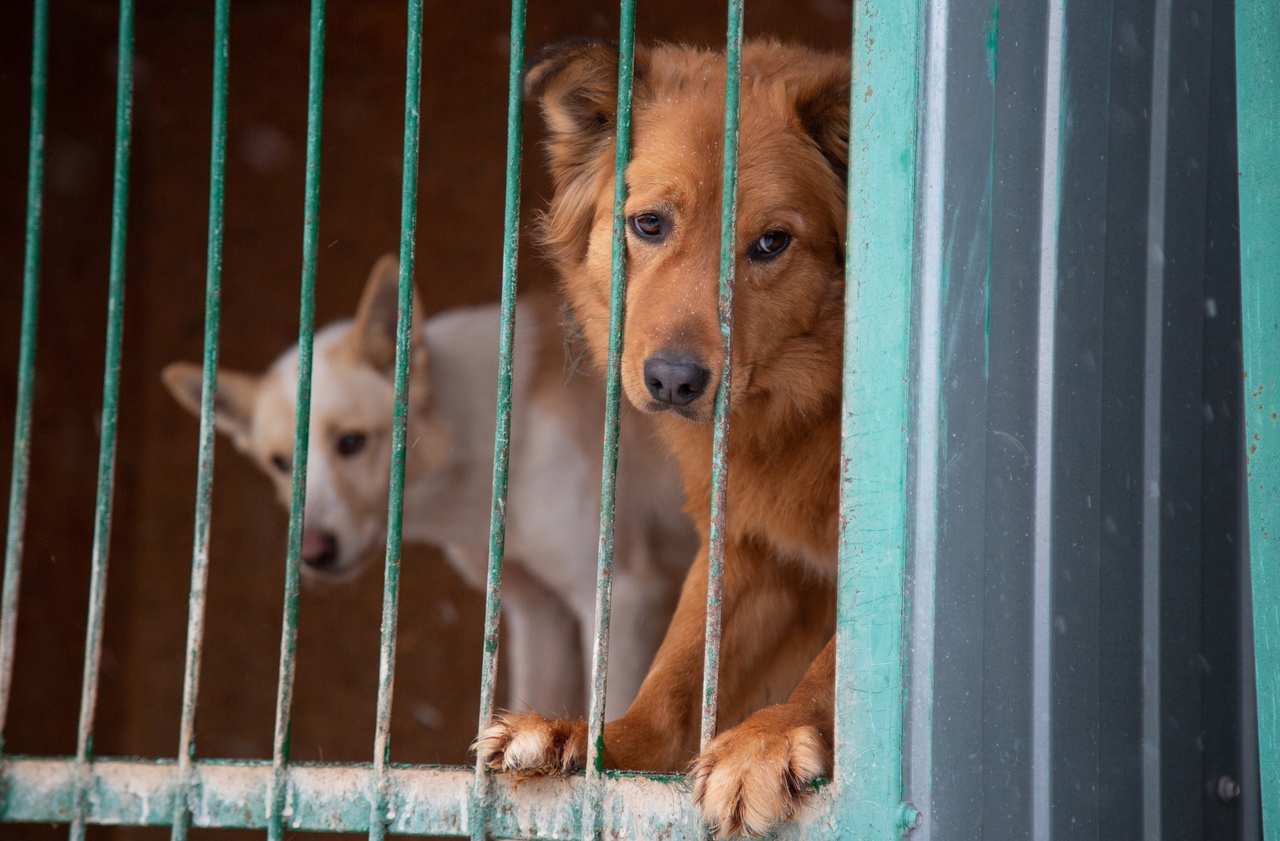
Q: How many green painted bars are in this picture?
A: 8